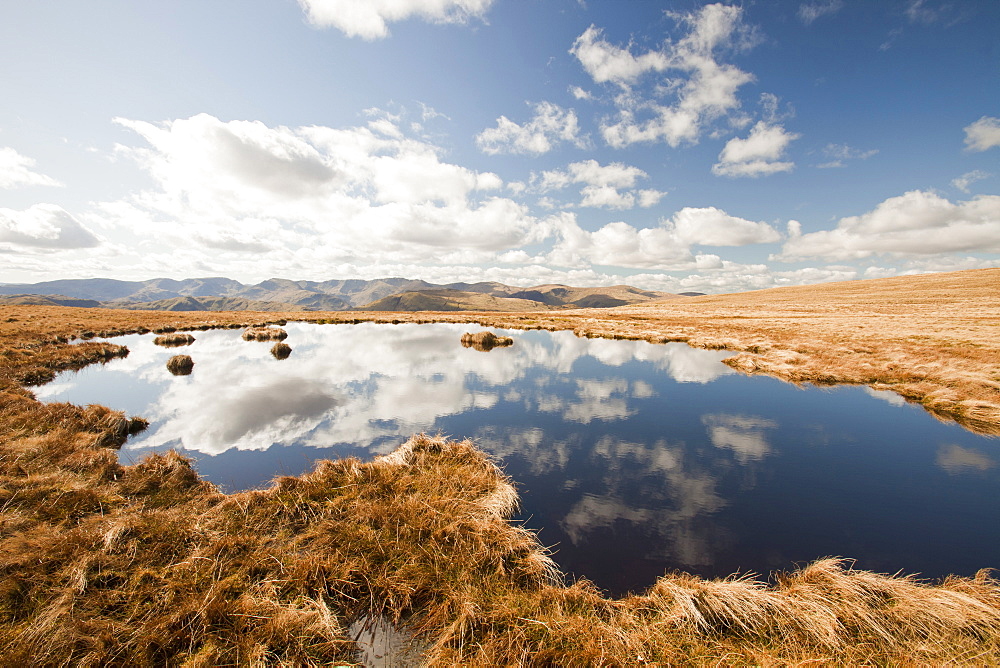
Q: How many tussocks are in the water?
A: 5